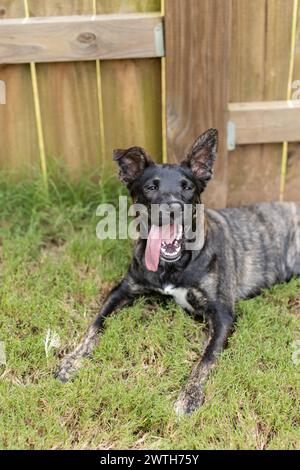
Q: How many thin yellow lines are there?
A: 4